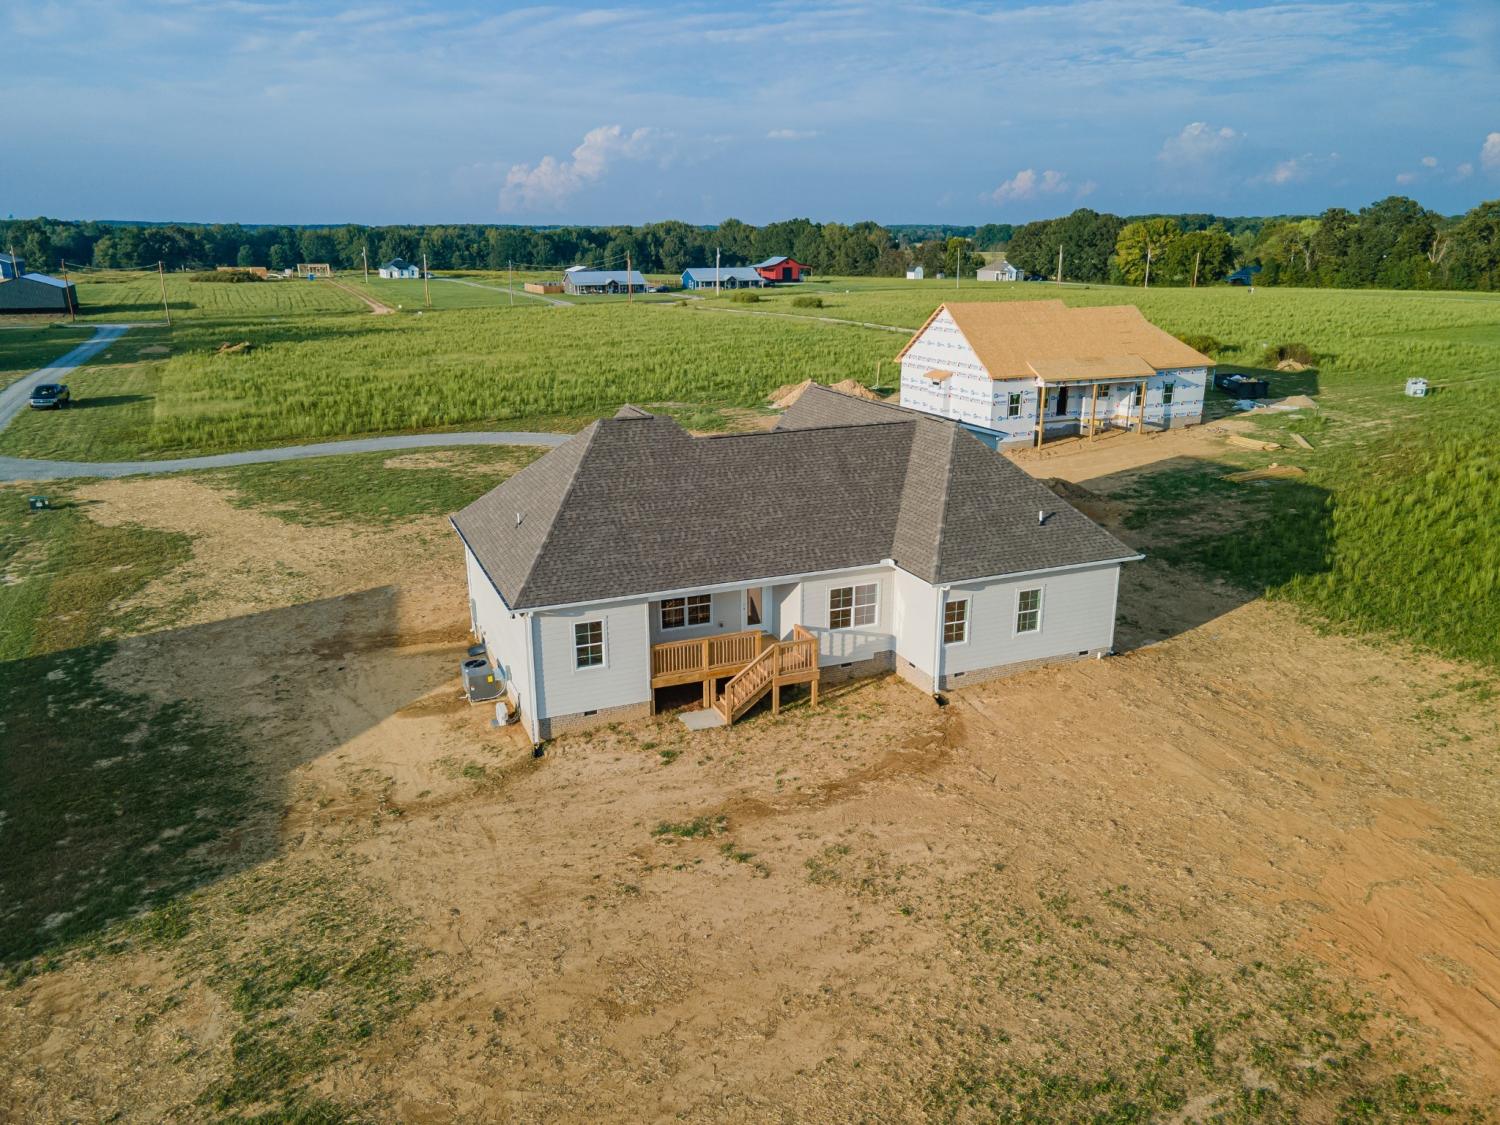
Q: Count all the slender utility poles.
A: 12